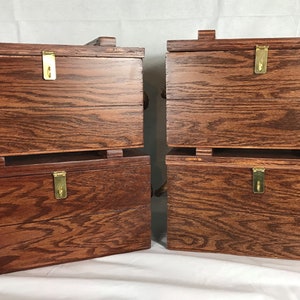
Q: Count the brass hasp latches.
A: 4